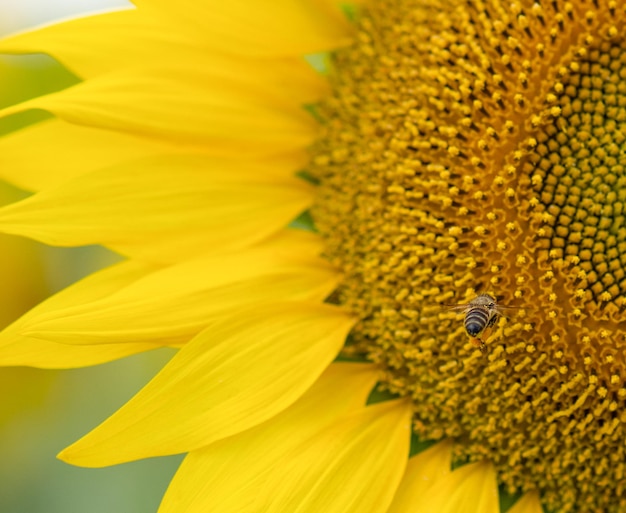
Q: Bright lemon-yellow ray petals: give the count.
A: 13